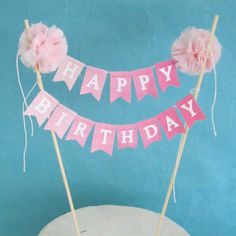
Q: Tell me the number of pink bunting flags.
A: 13